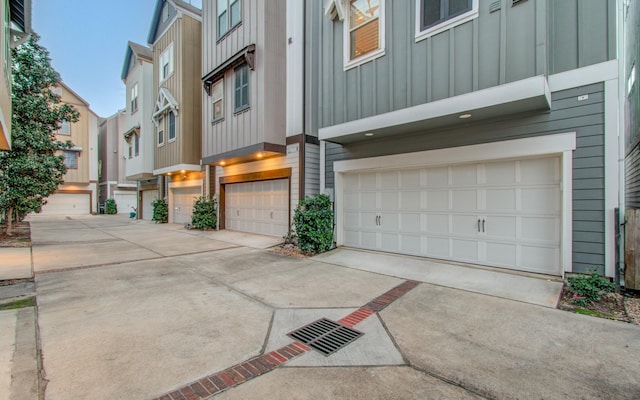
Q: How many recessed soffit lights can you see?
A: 6